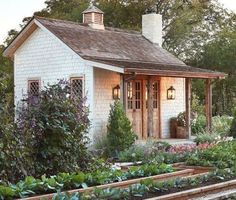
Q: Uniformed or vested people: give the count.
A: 0